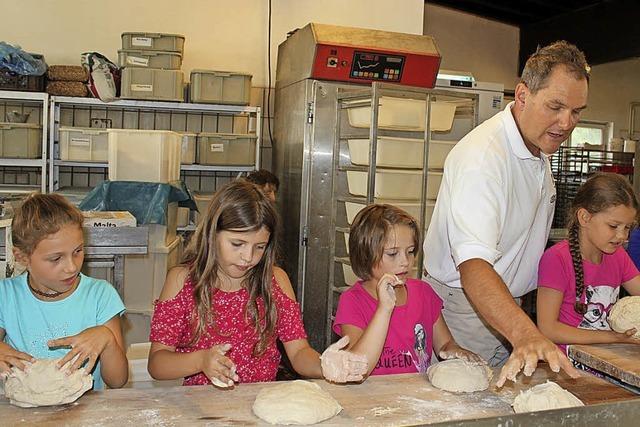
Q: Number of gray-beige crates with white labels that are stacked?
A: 3